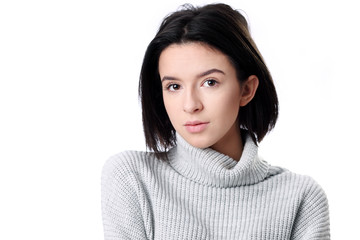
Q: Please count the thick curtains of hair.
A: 2